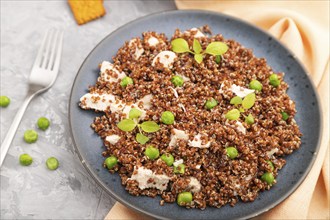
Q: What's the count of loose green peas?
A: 5